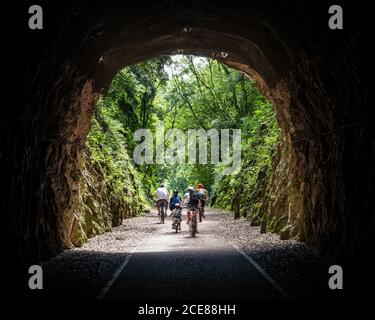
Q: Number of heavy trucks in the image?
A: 0